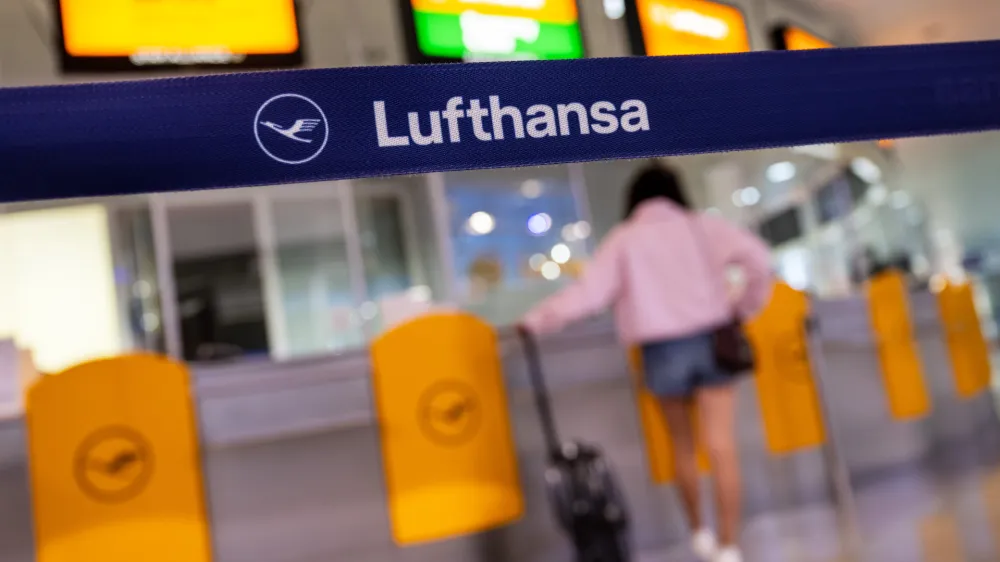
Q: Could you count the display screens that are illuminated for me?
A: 4